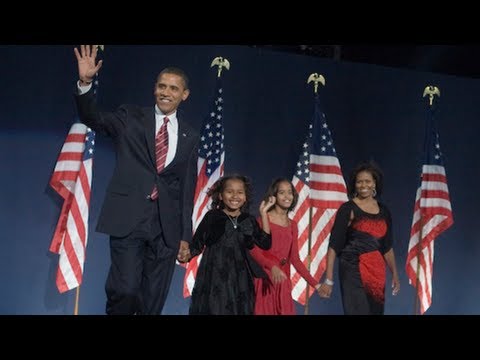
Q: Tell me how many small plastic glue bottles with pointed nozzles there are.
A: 0